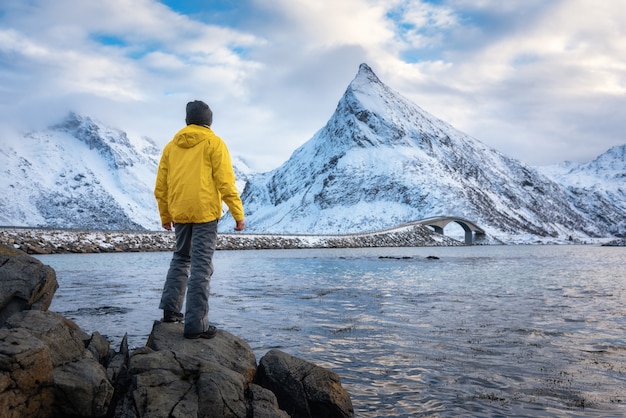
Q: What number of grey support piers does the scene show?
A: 2